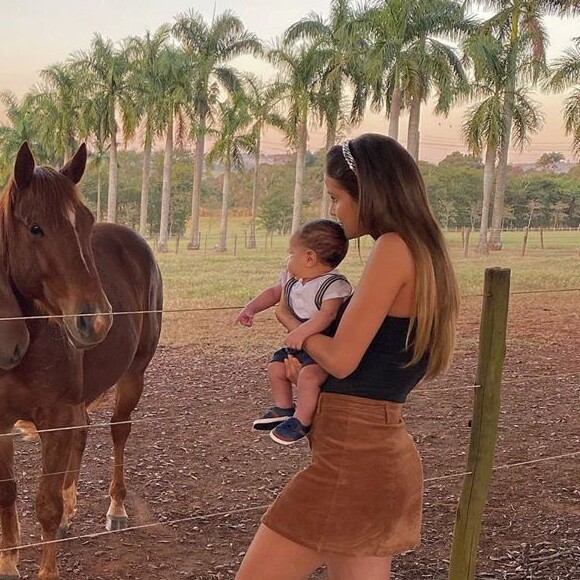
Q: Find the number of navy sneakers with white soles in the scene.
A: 2